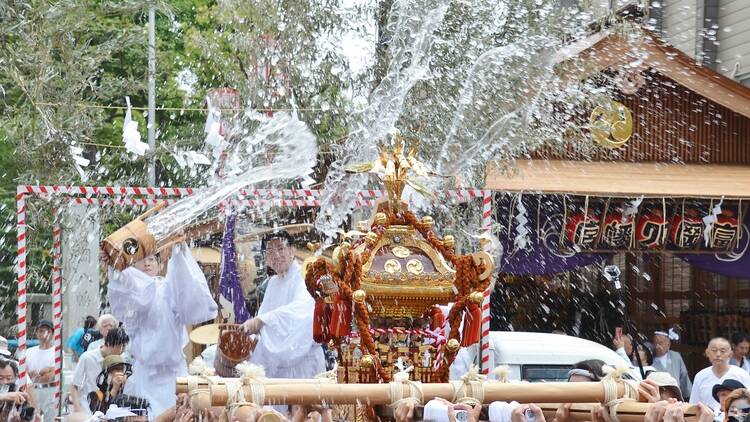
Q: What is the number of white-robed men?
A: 2